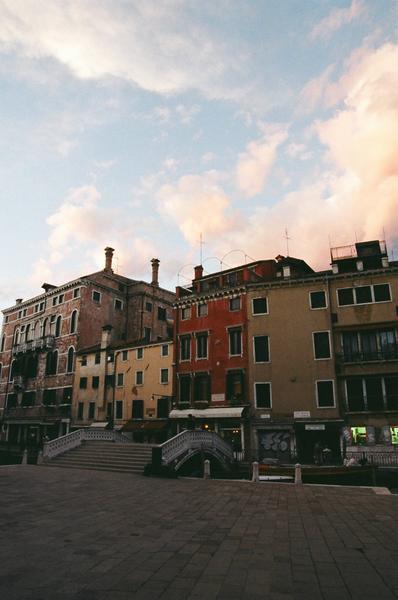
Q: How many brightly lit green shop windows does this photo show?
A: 2